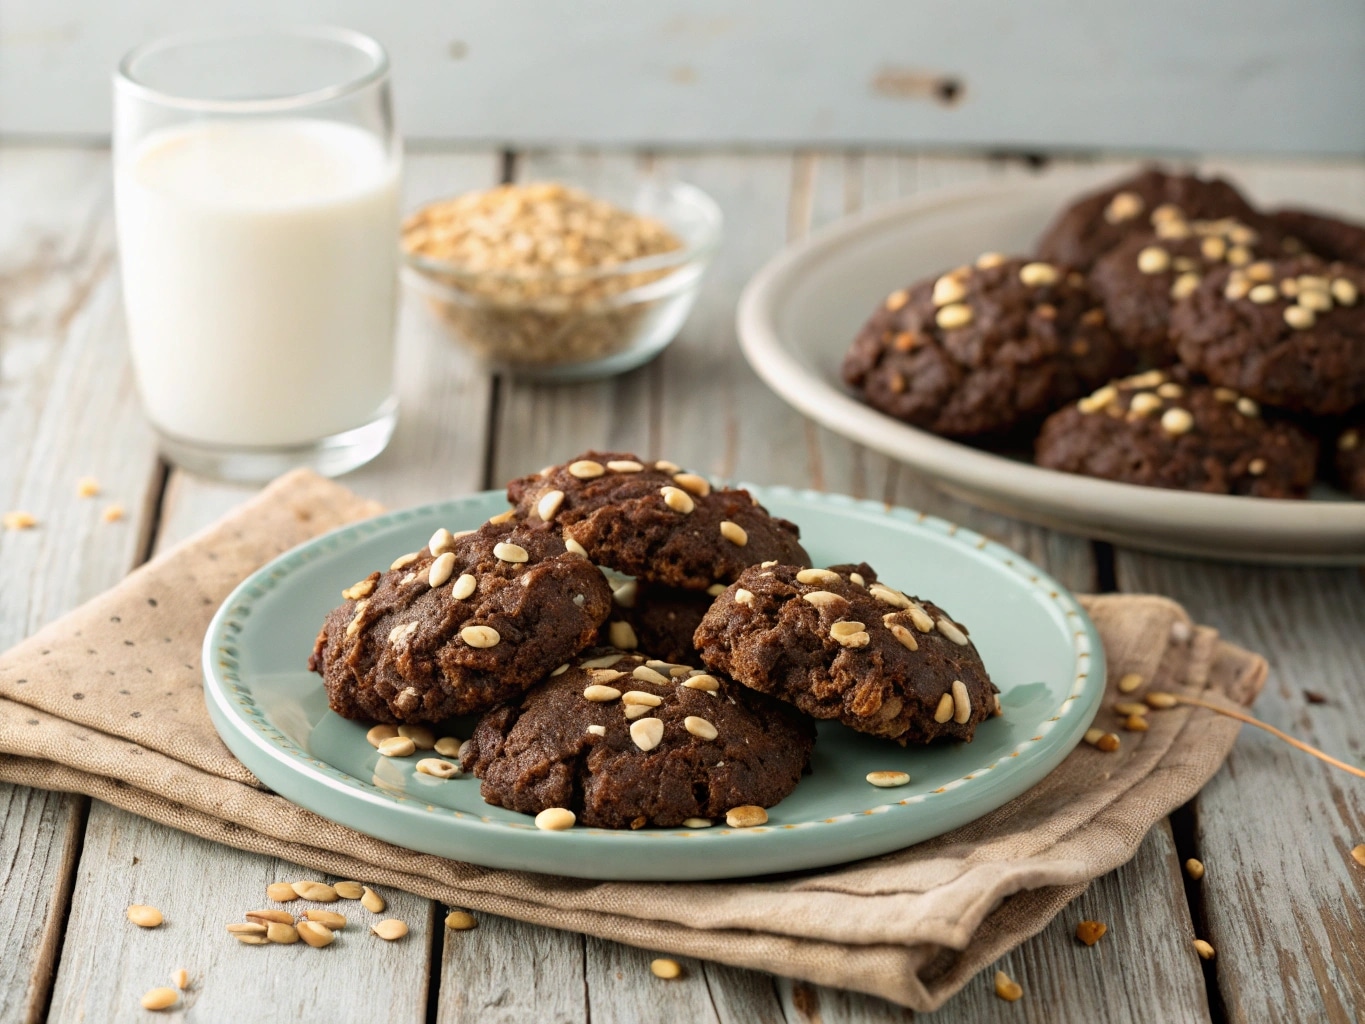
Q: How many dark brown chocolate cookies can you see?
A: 12